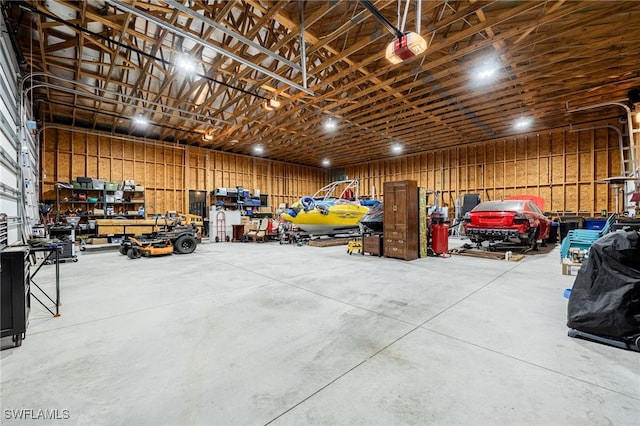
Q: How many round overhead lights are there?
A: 8